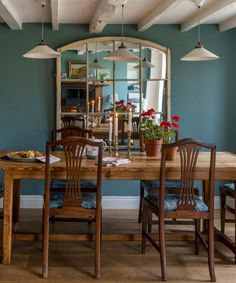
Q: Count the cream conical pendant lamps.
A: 3